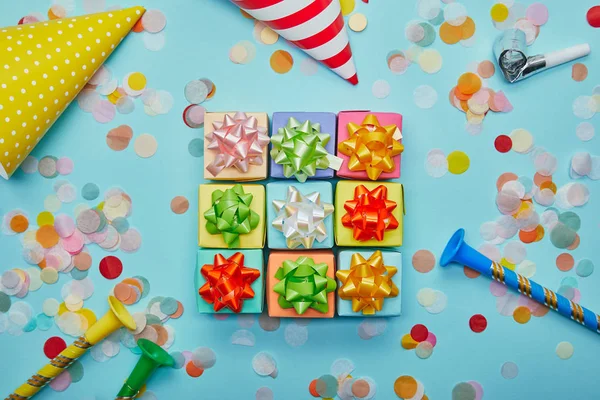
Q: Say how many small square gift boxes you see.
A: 9